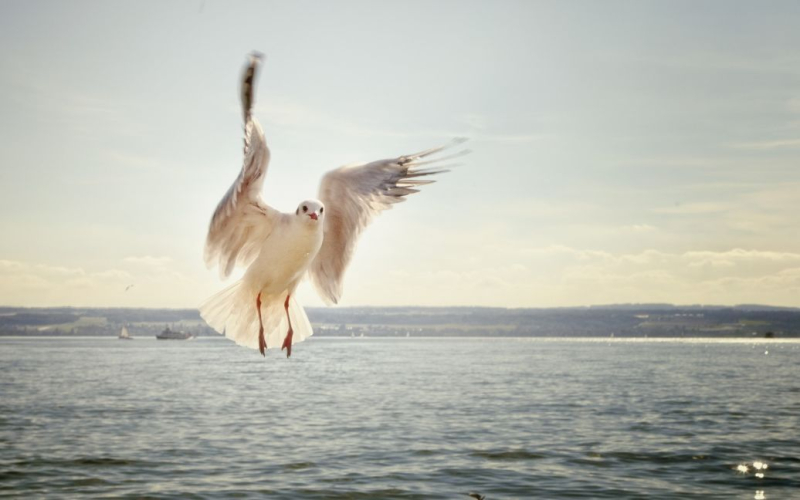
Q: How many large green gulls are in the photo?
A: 0